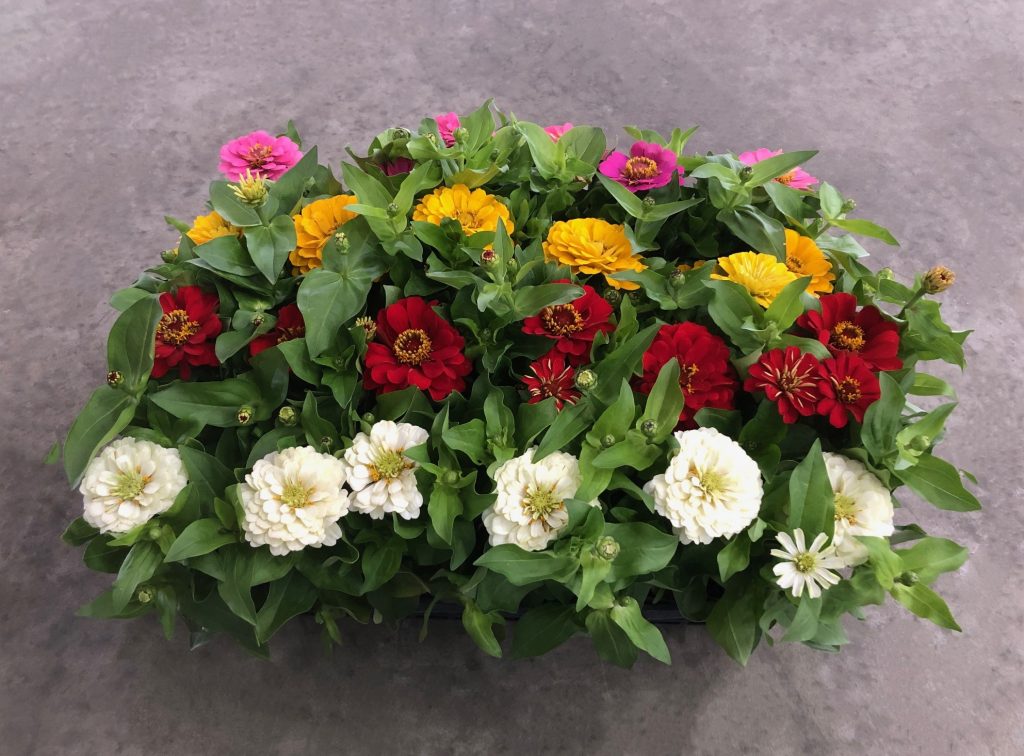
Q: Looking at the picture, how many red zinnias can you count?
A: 9